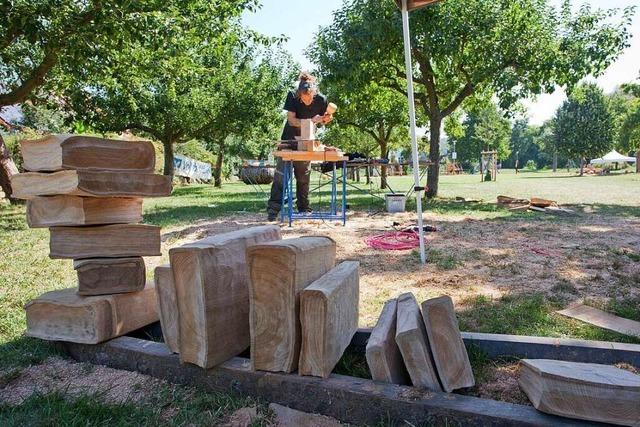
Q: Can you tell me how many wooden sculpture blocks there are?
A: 14